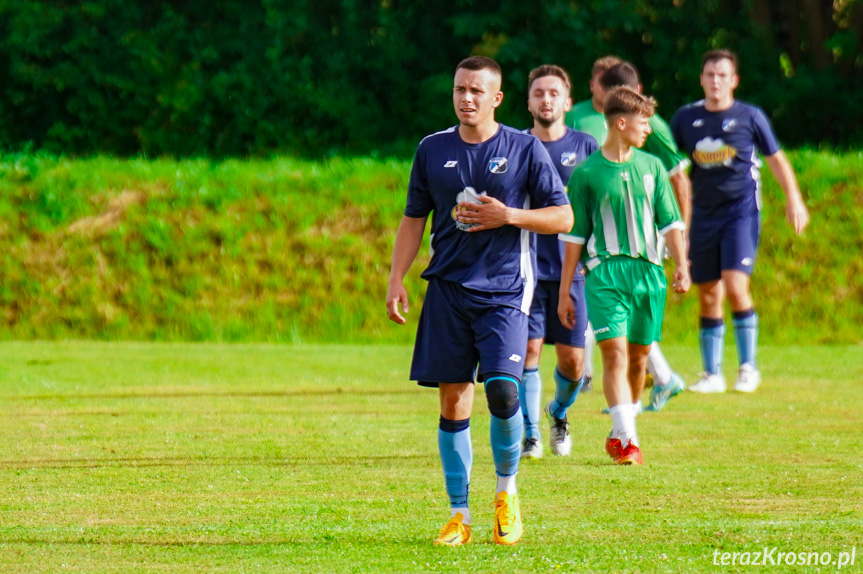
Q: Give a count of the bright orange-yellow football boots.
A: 2